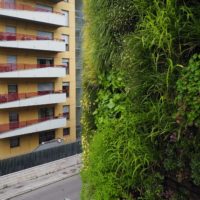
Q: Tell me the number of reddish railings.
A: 5